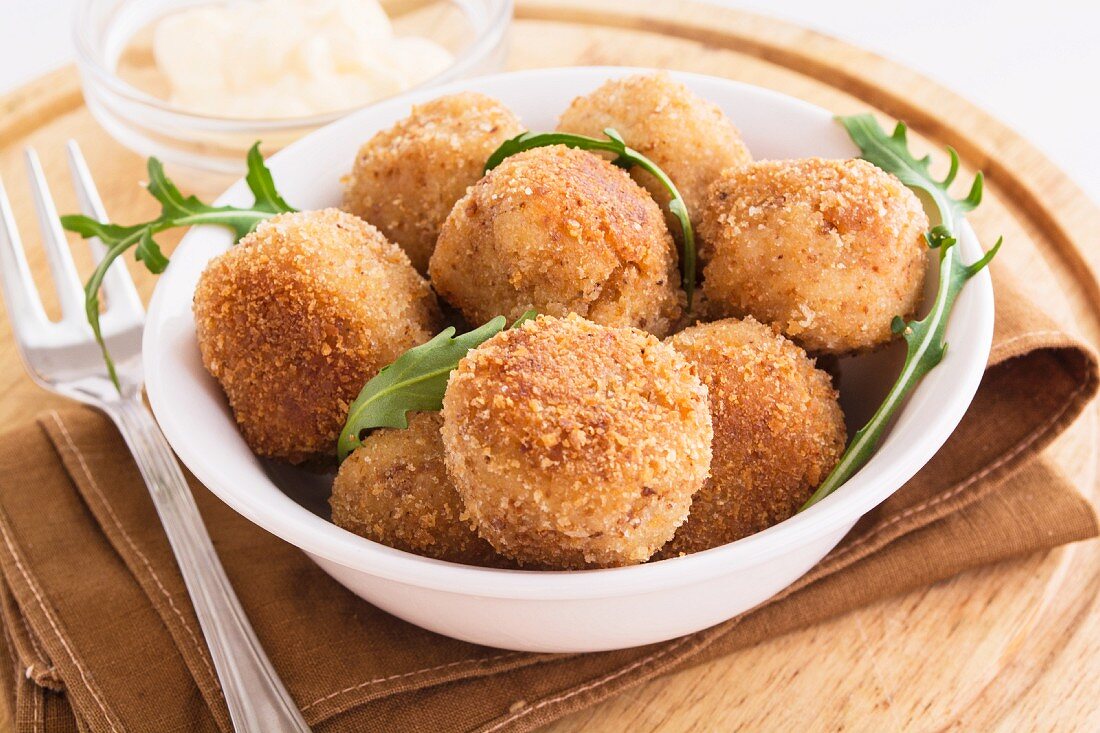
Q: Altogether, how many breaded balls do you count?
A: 8